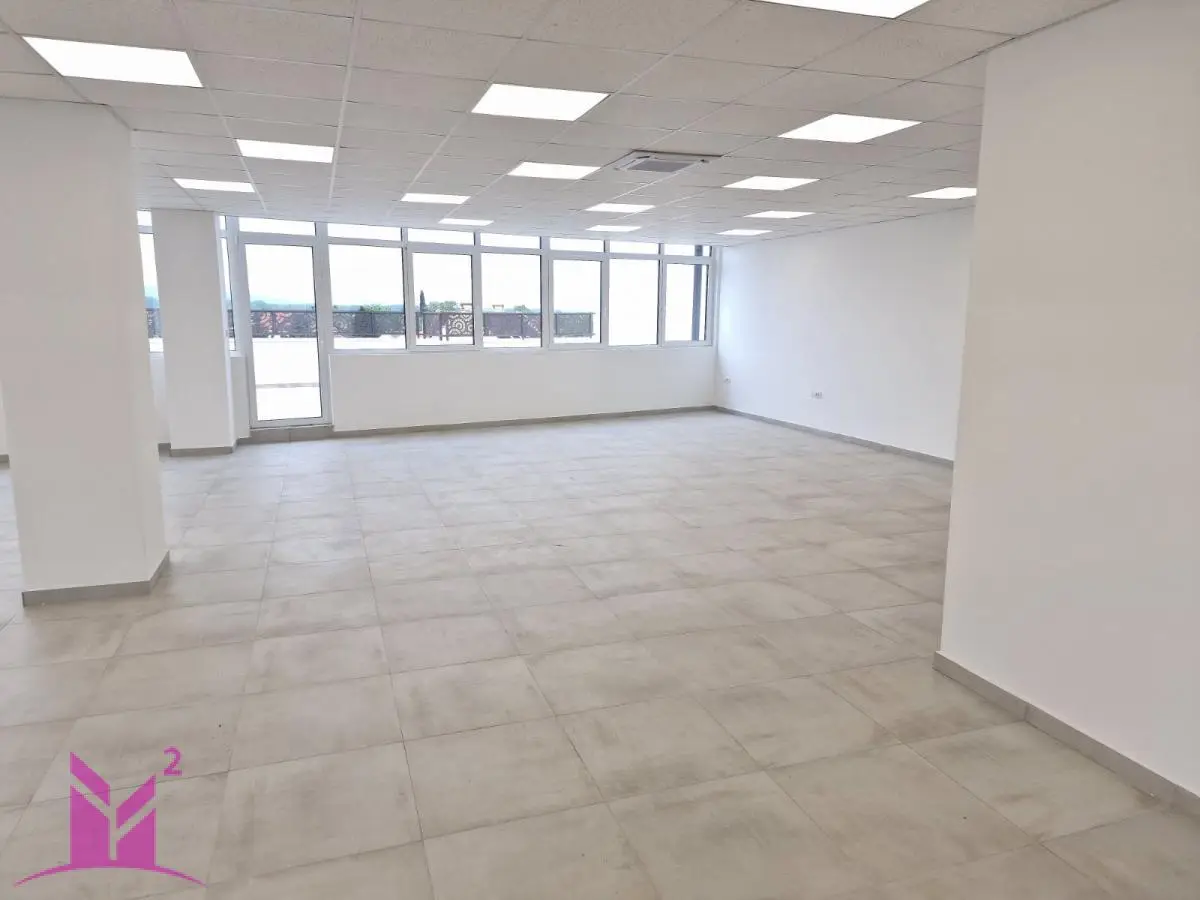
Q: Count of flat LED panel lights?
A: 15